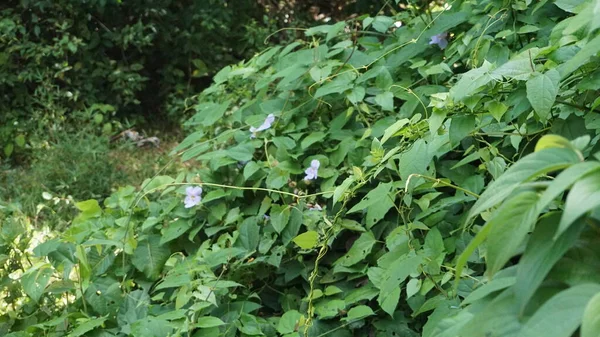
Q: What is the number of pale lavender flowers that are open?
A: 4